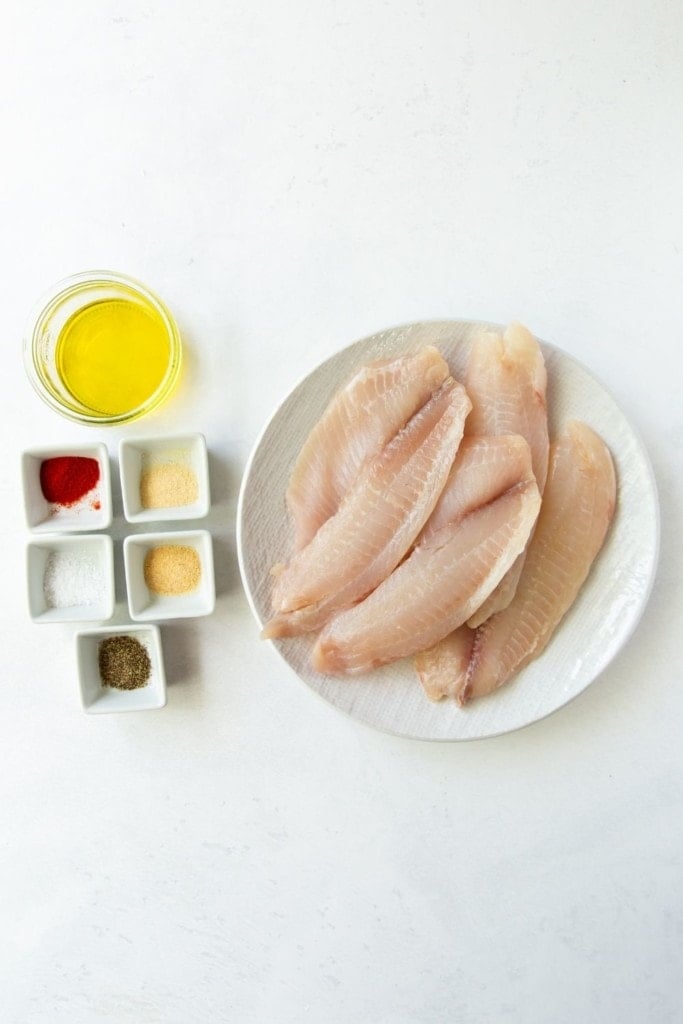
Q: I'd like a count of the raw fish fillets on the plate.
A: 4